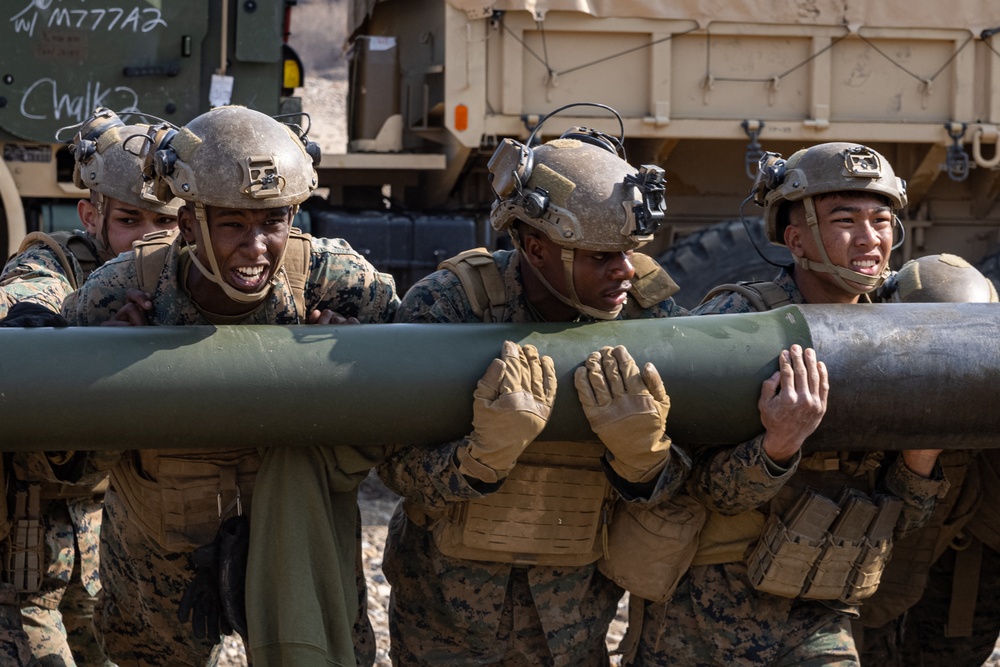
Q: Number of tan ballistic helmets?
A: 5